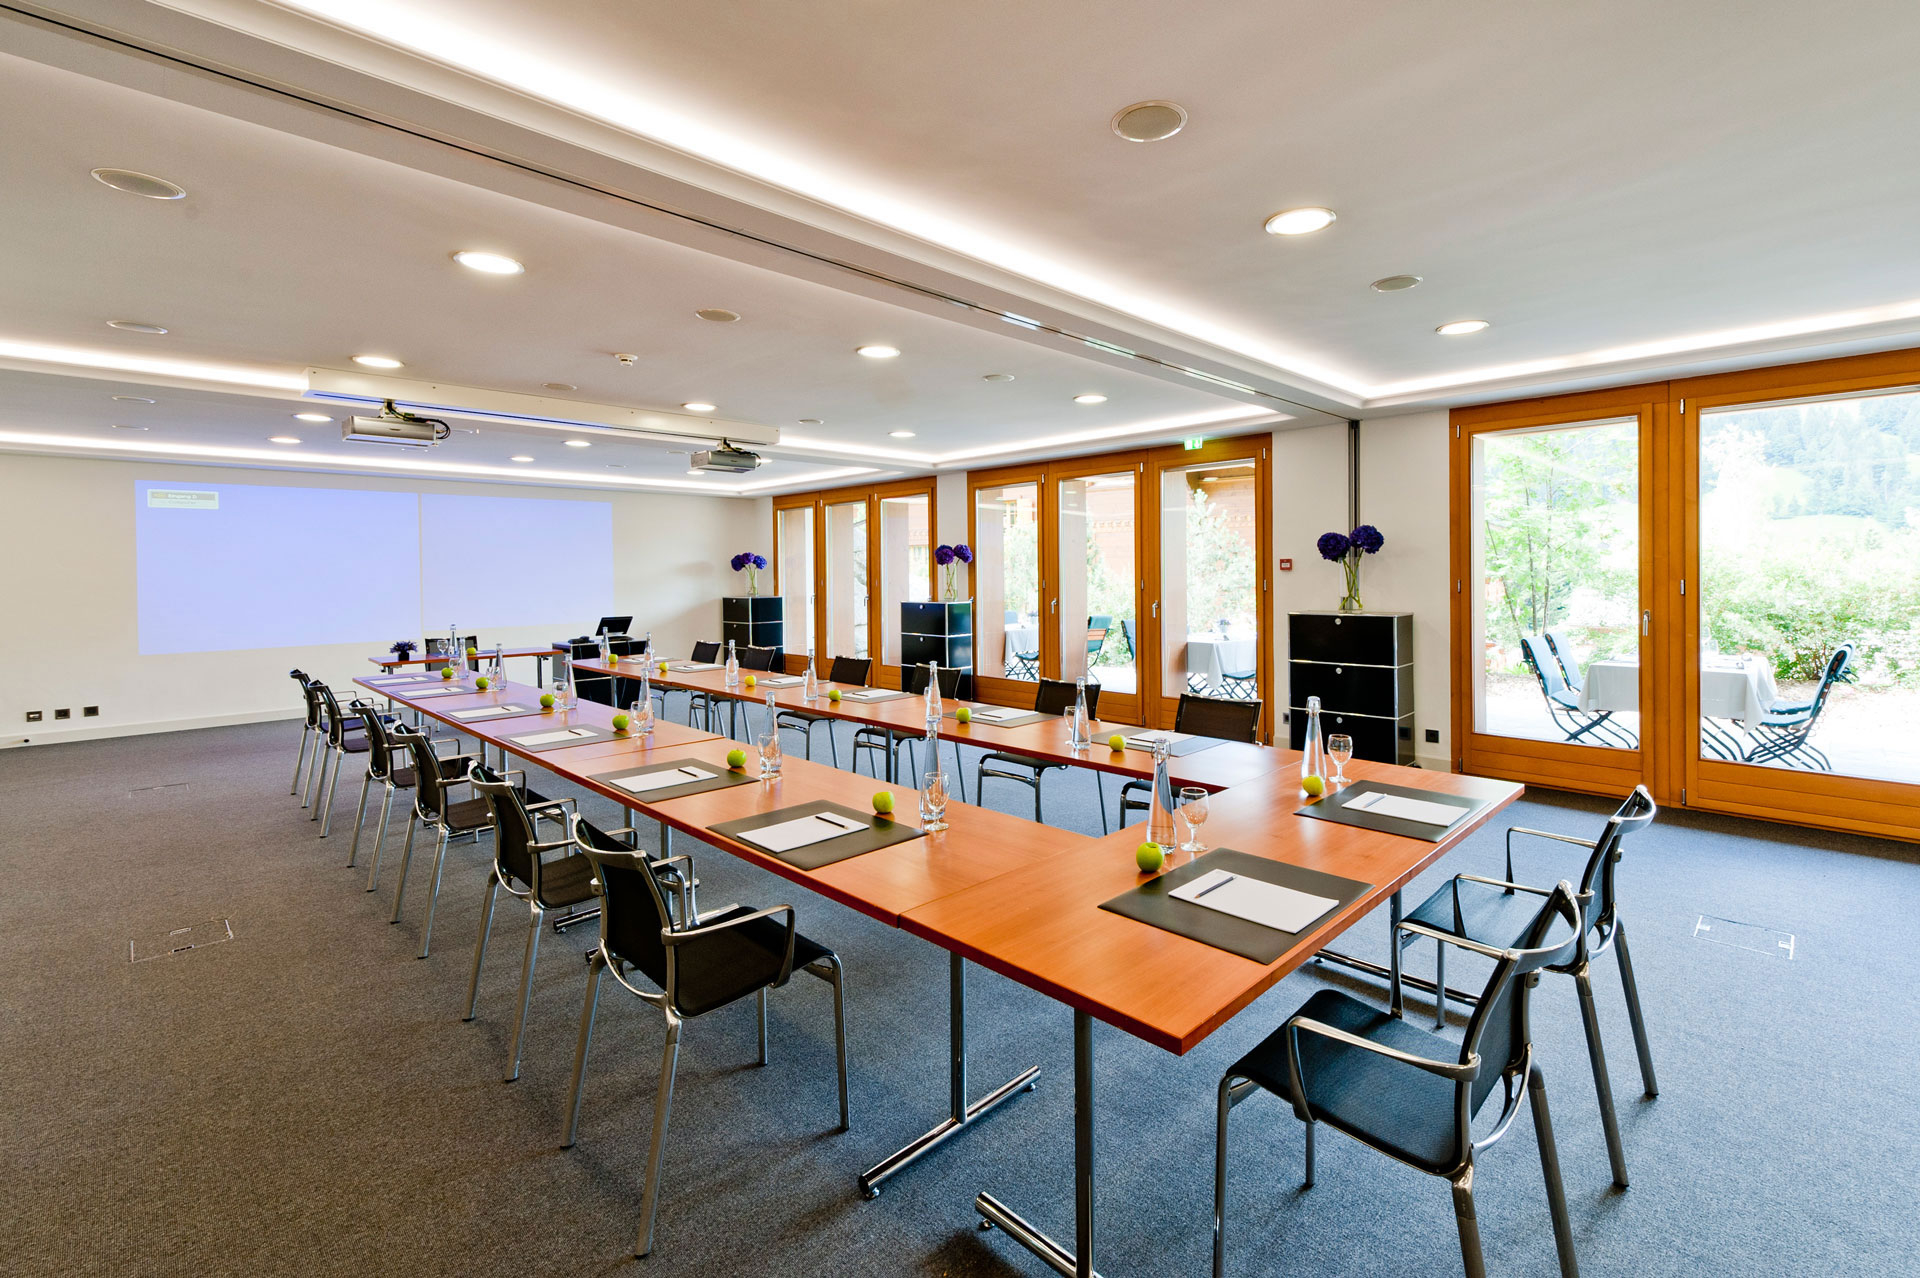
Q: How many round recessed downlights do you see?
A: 14